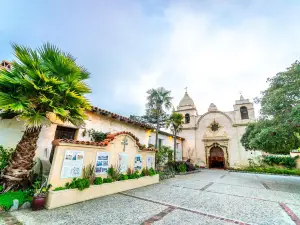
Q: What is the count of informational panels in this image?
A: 5